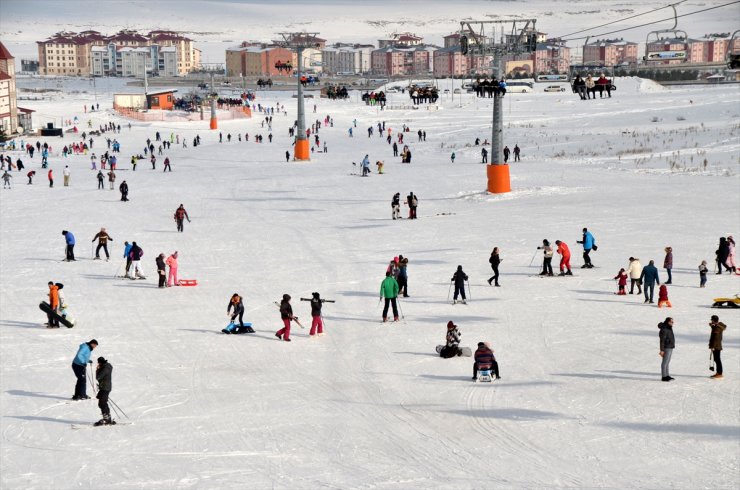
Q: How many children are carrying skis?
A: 2